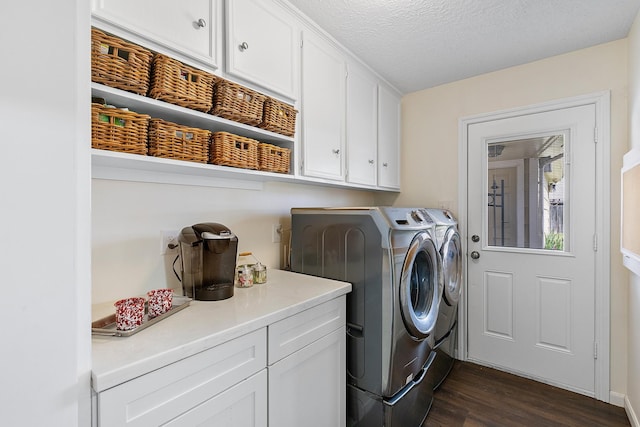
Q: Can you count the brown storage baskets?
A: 8